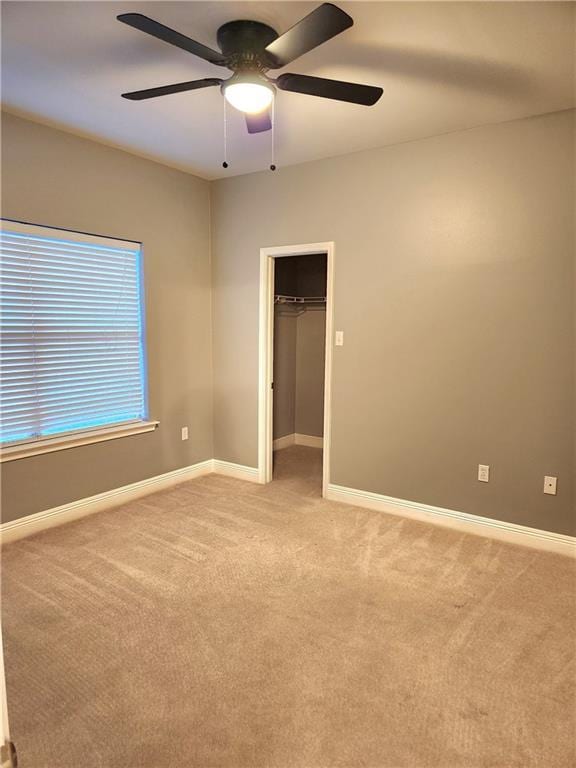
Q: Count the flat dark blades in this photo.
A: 5